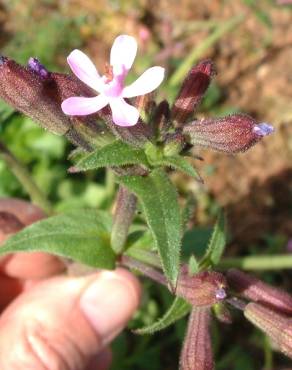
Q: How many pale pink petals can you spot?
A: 5